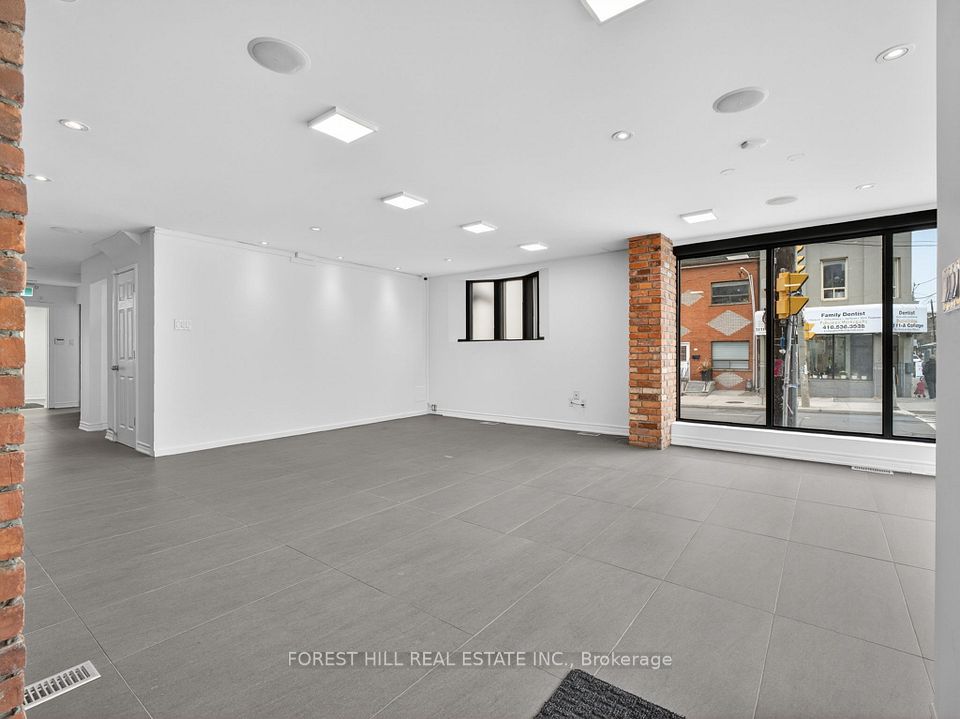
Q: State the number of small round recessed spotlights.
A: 10